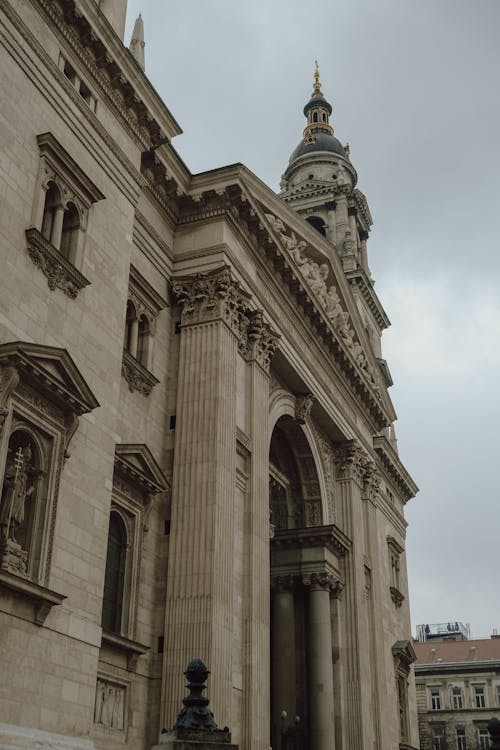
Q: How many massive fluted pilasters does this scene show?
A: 4